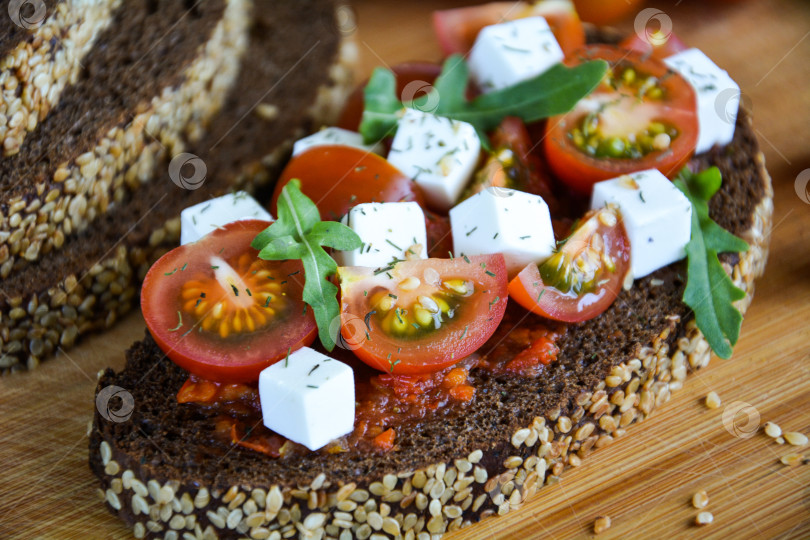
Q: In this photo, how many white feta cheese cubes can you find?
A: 9